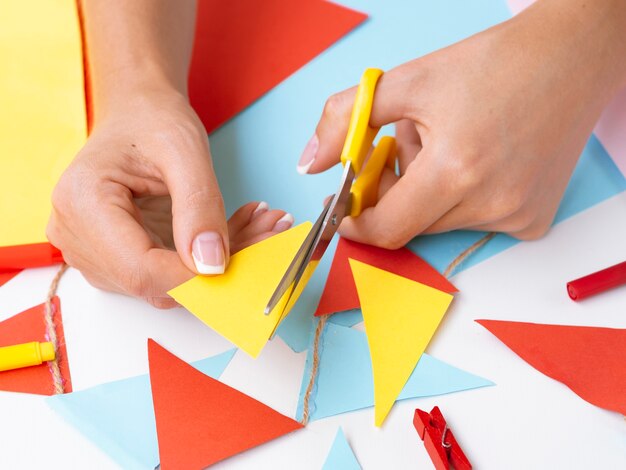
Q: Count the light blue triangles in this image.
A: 3